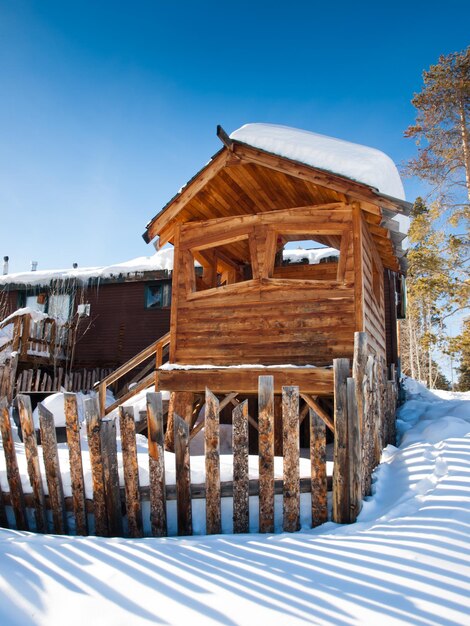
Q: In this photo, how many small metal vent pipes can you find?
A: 3